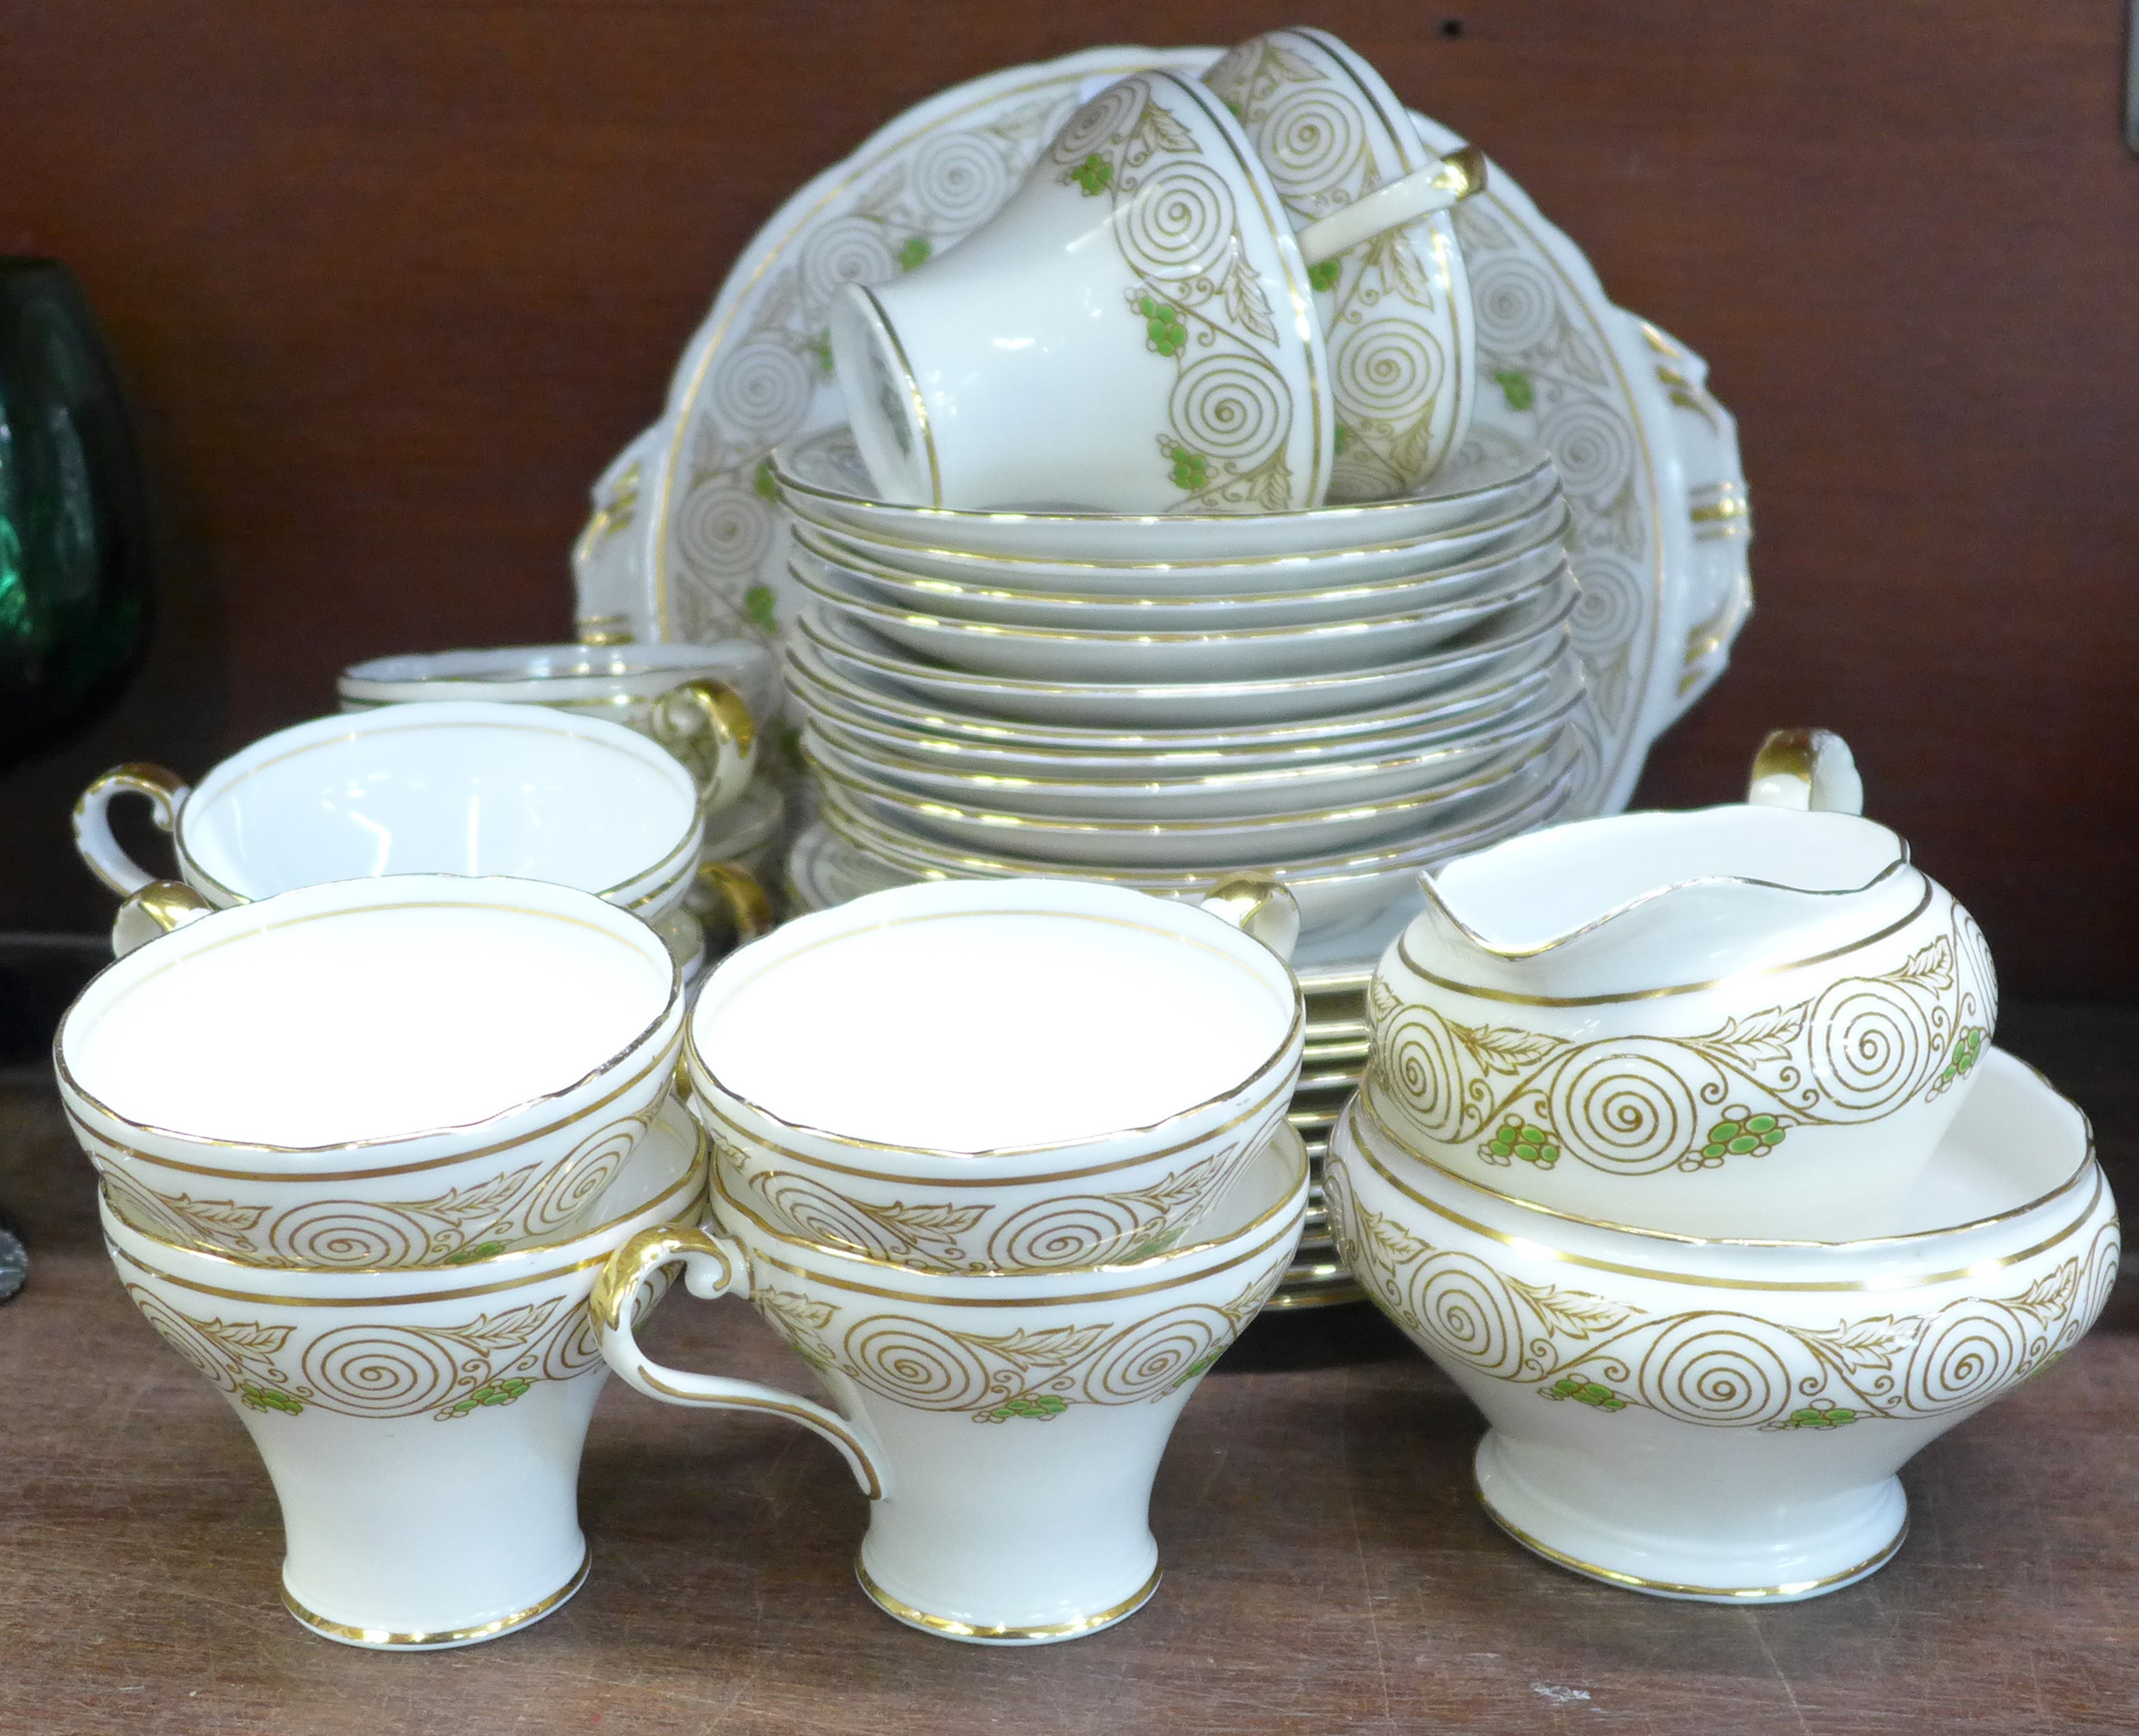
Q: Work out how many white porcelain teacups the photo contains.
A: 10